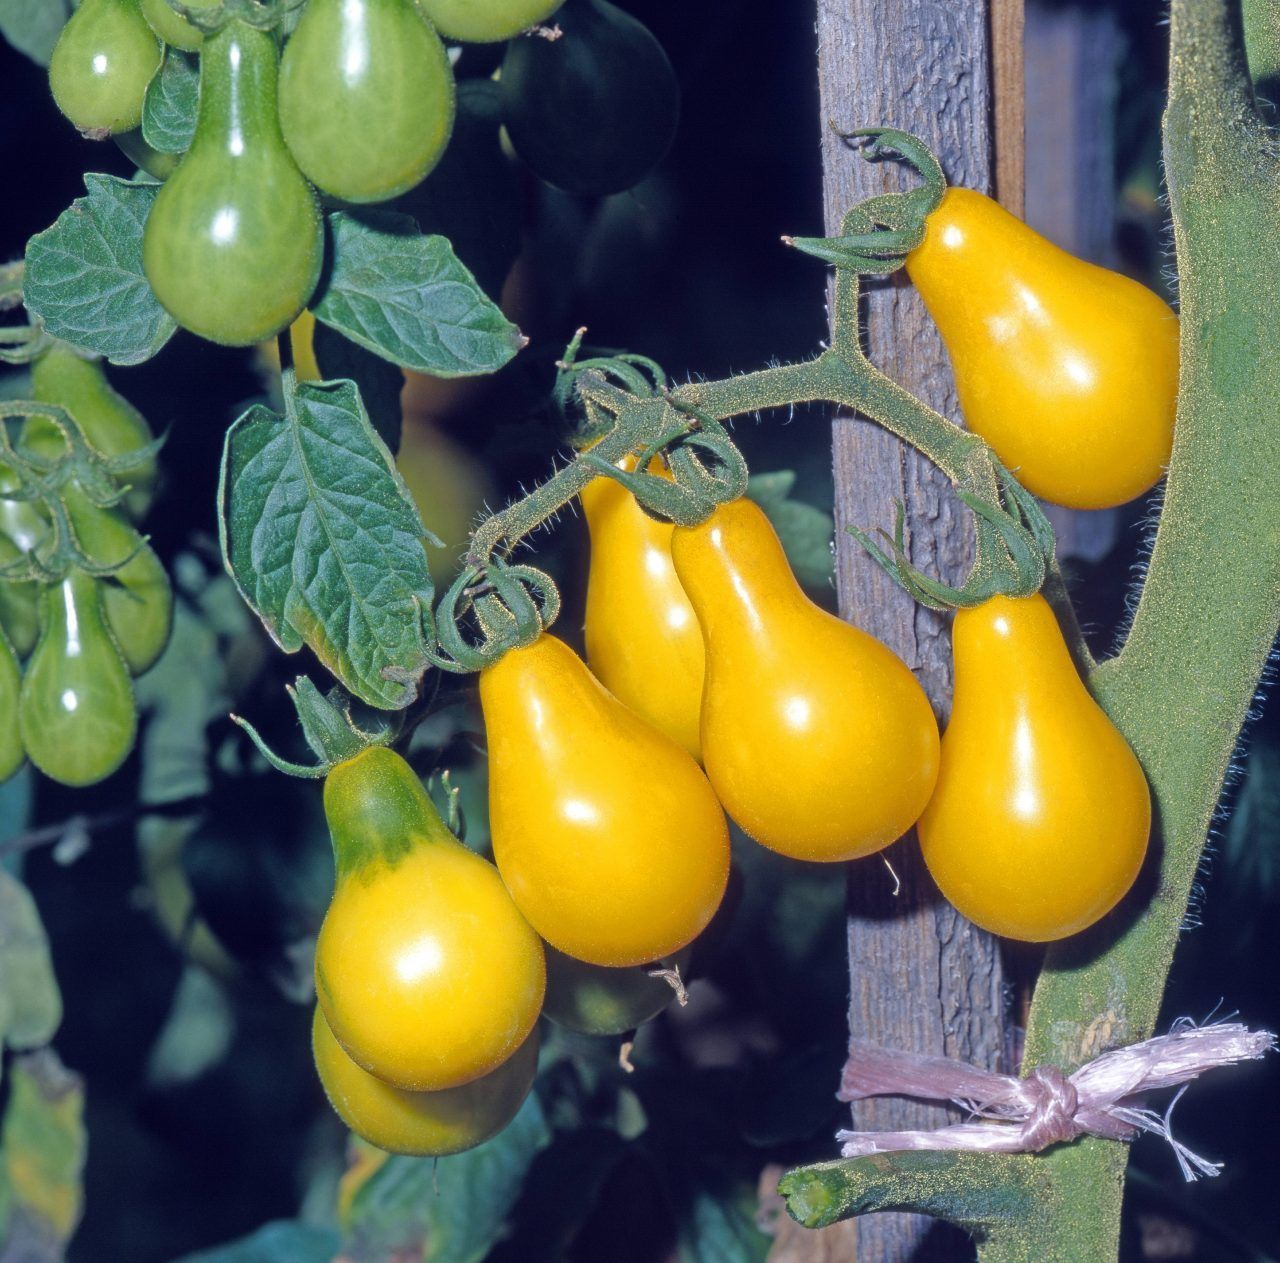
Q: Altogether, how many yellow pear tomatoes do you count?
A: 7